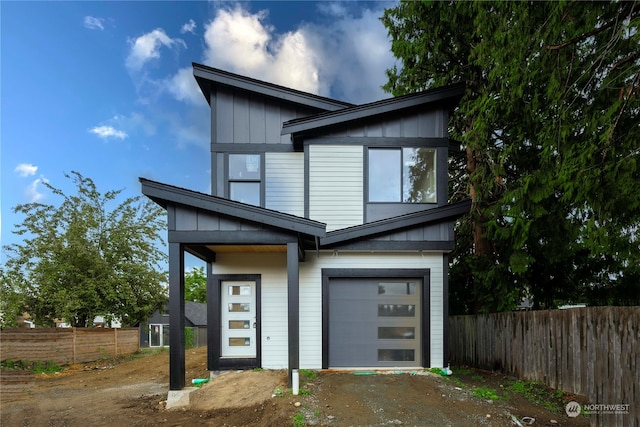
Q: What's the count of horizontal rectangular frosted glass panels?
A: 8